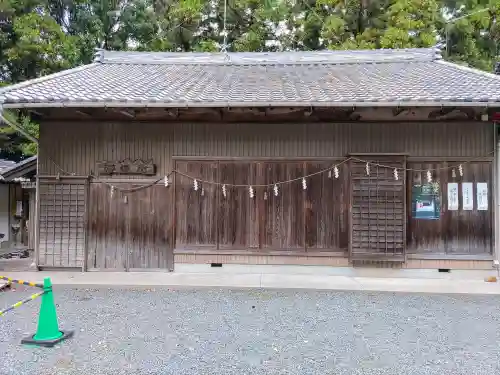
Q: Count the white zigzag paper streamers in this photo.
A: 12